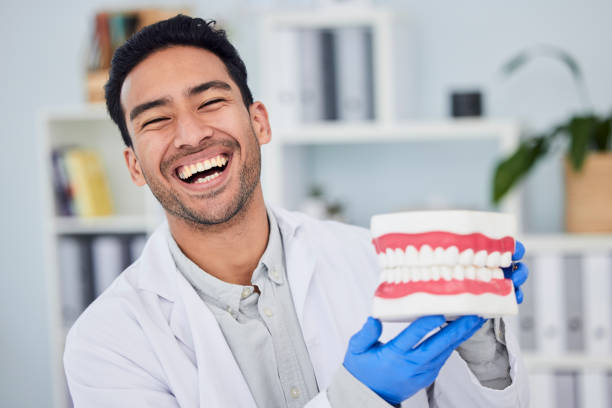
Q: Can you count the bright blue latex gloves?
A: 2